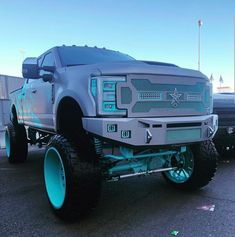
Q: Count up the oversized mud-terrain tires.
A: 3